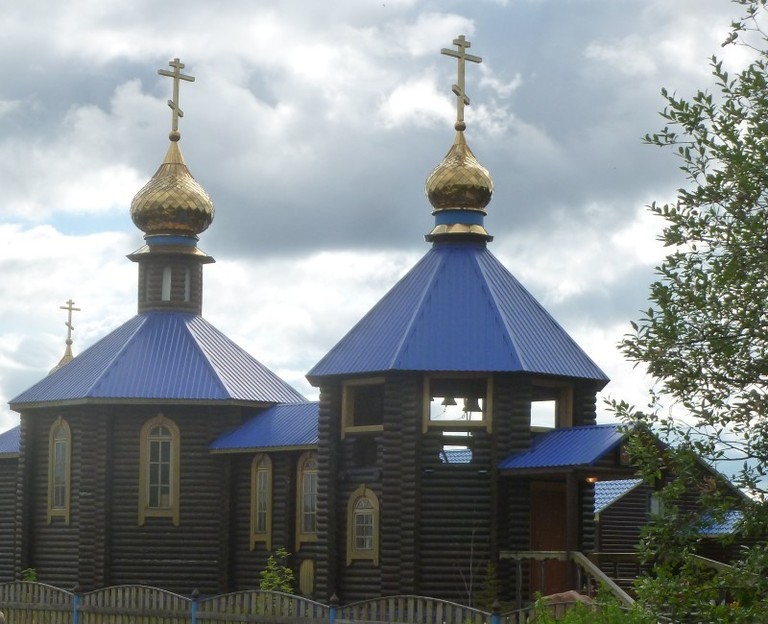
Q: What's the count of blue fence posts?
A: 4